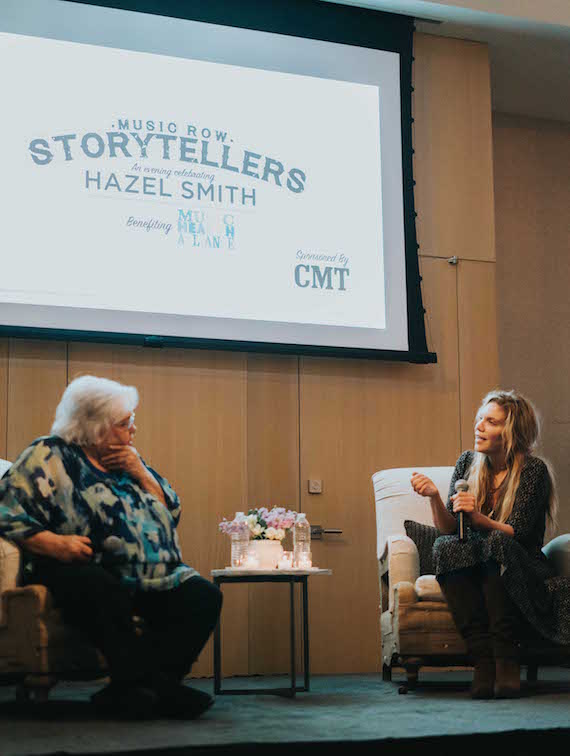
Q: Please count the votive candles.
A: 3